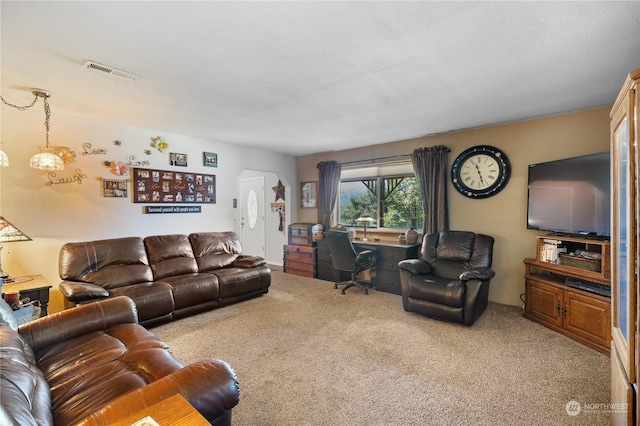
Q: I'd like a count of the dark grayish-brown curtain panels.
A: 2